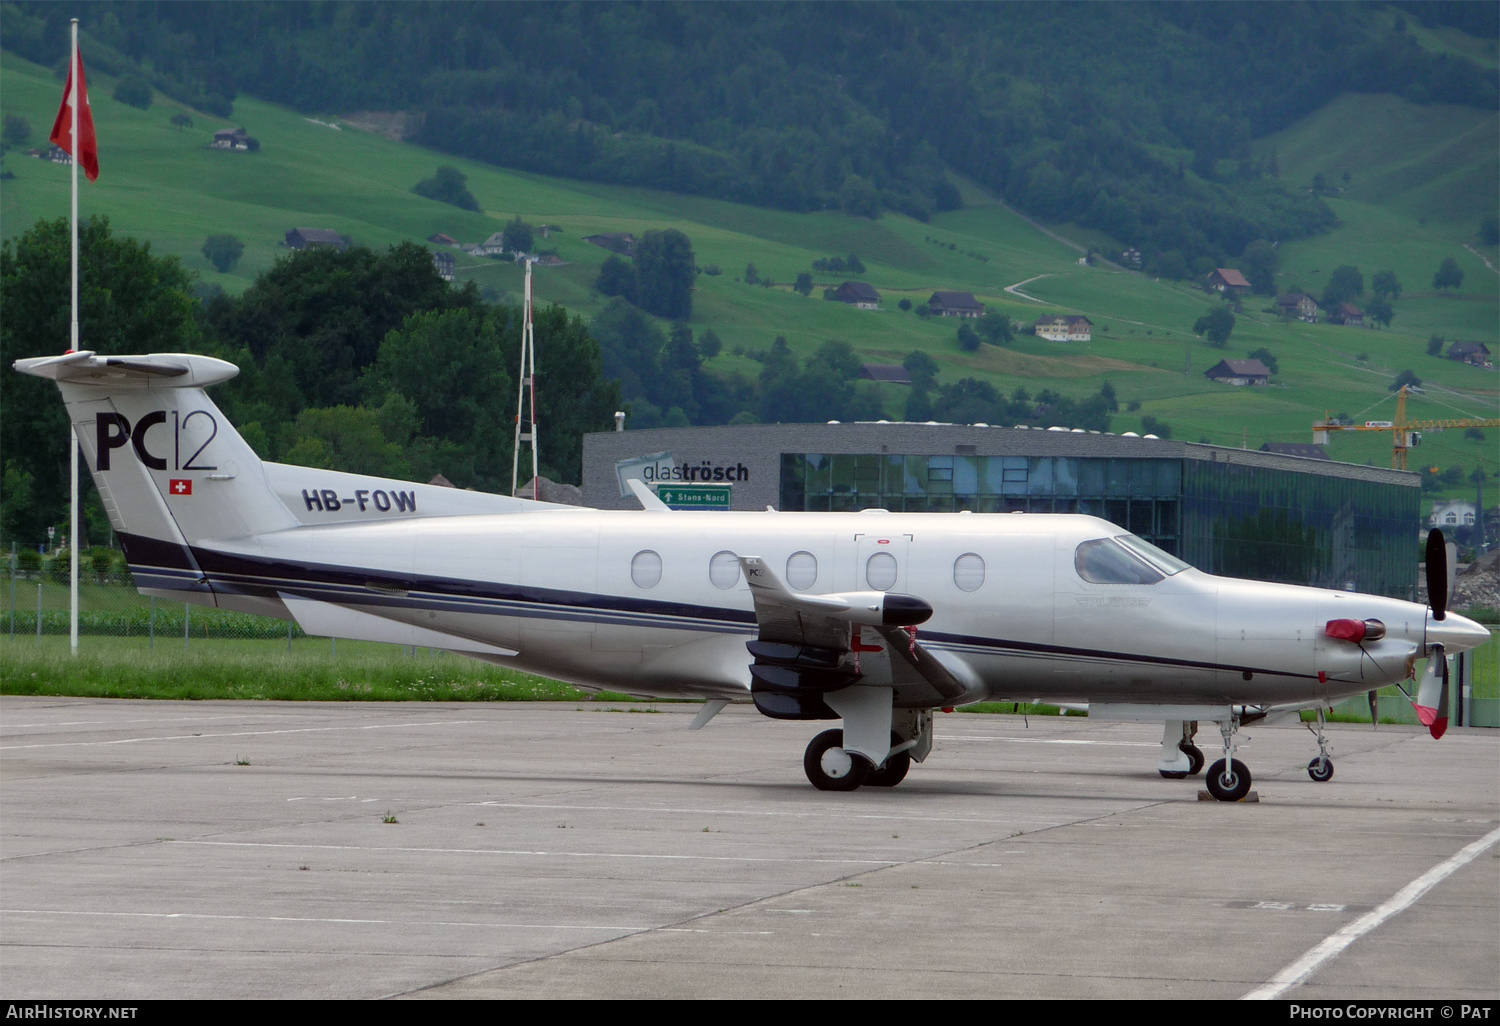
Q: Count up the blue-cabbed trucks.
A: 0